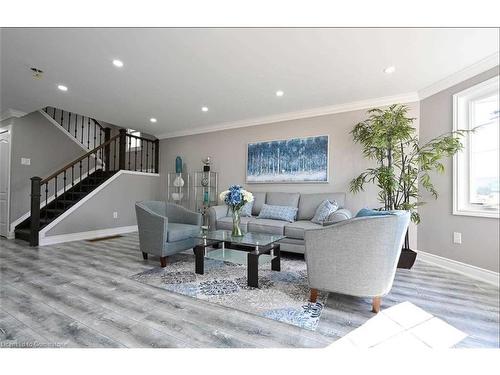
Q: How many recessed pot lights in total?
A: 6